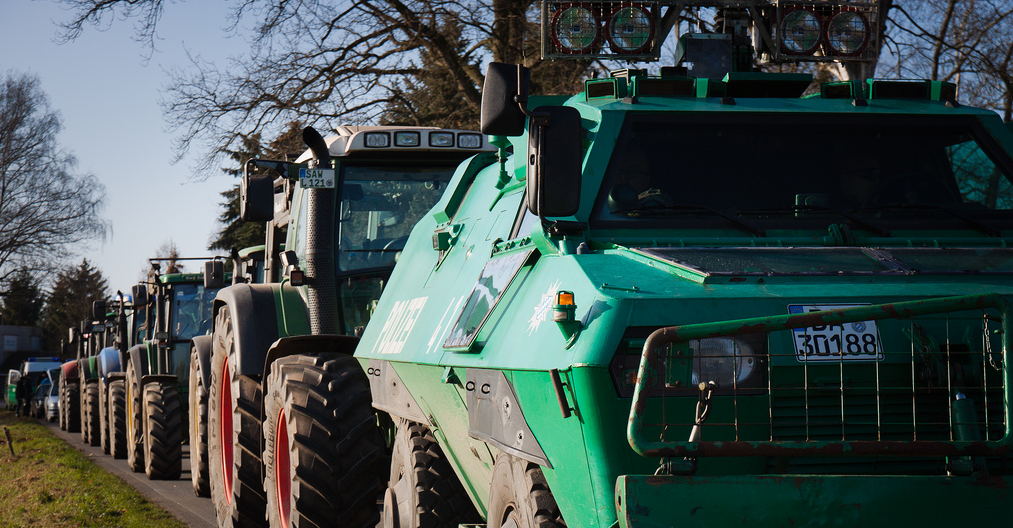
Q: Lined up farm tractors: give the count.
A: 6